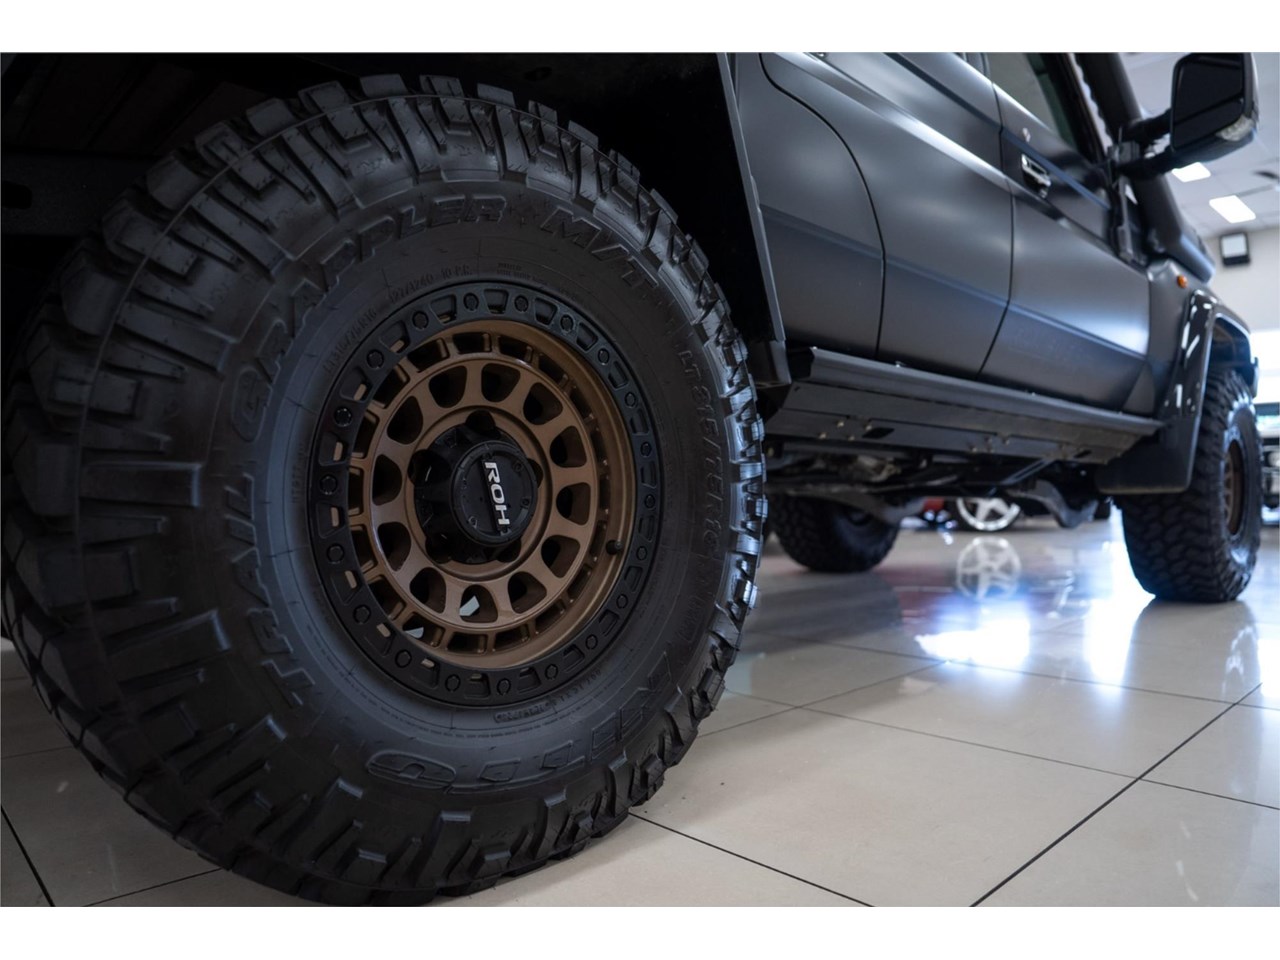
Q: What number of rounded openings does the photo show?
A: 12